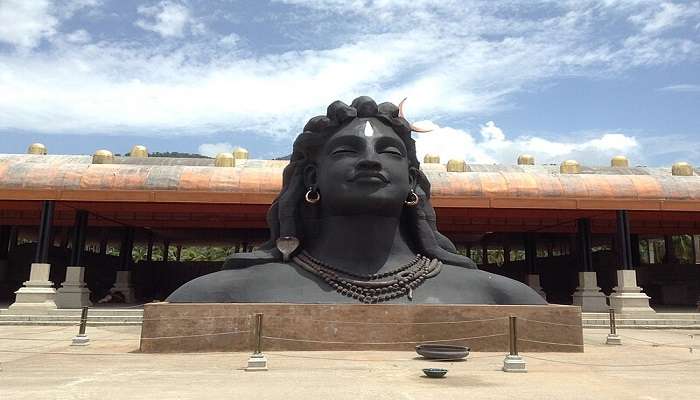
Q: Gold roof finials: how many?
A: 11